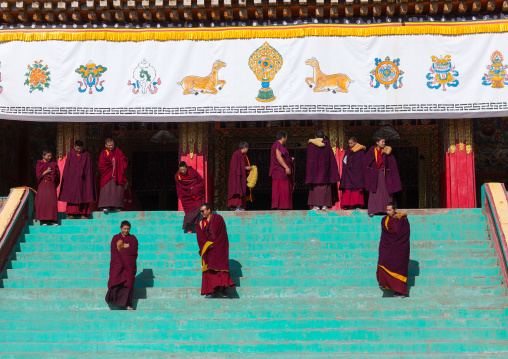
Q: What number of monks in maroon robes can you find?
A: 12